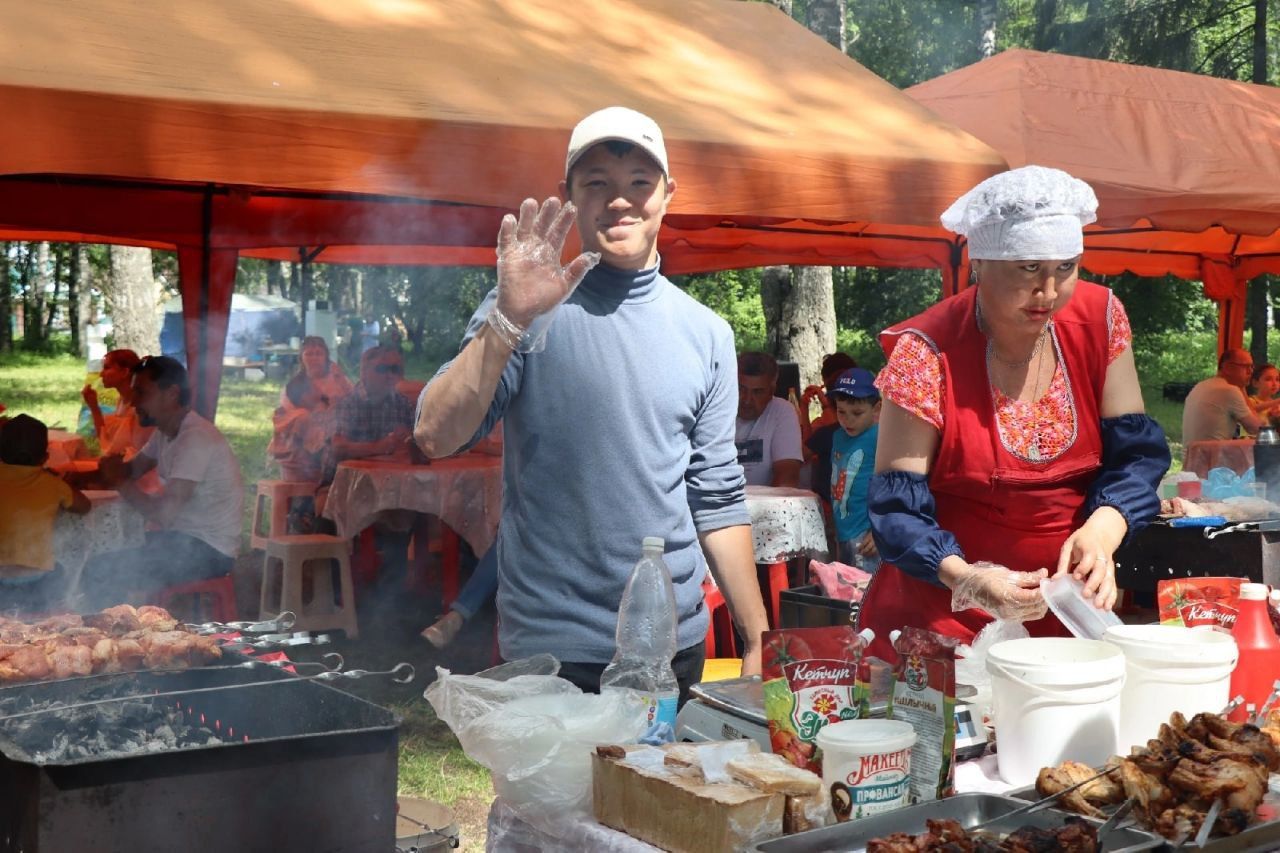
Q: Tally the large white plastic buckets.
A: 2